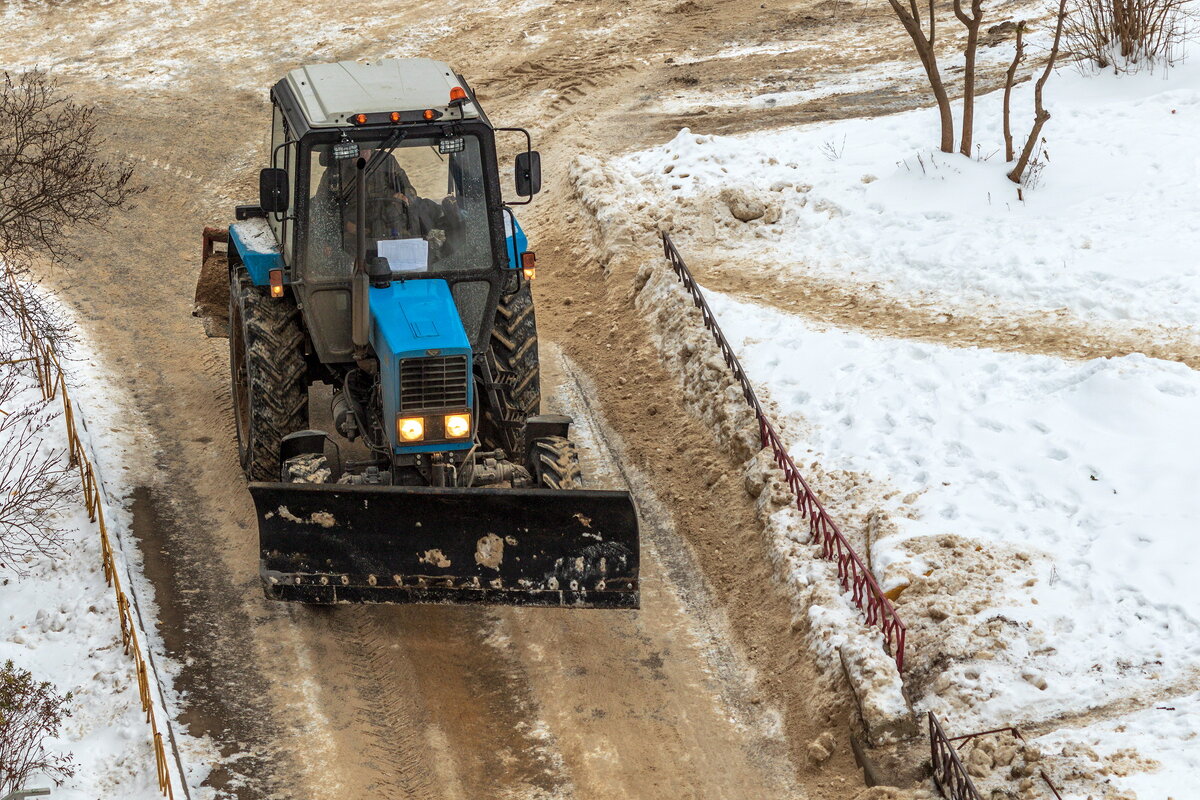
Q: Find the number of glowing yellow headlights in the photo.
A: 2